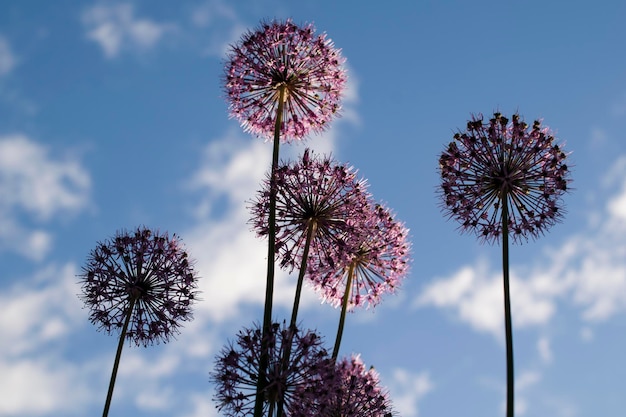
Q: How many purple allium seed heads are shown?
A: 7